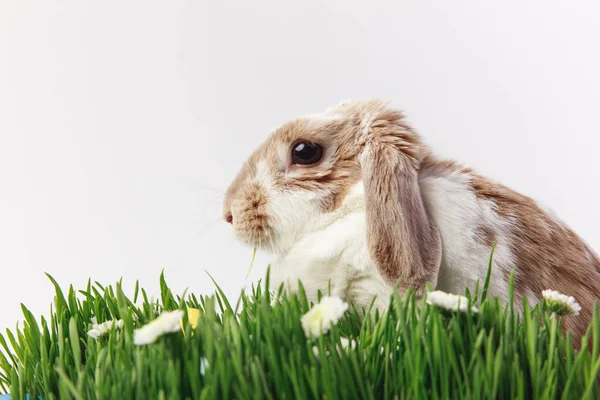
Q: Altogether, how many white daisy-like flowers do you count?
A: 5